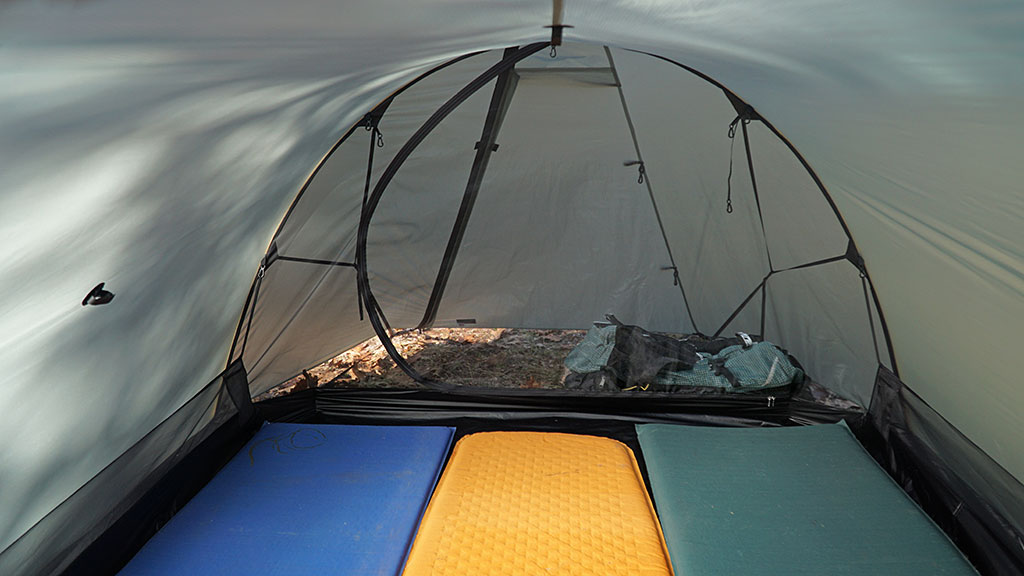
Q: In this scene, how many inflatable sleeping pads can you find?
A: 3